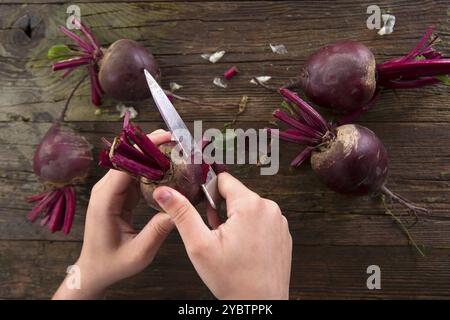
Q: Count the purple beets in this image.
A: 5